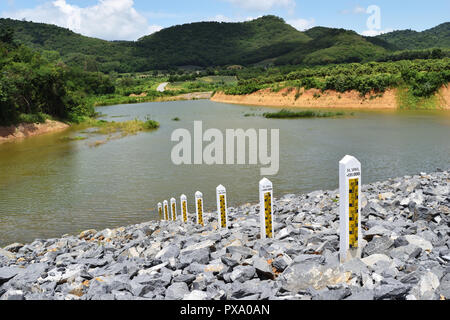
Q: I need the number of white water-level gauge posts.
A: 8